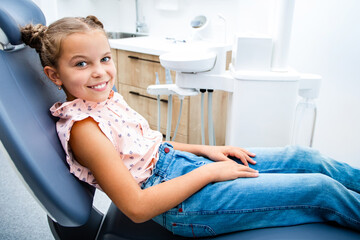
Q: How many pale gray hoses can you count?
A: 5